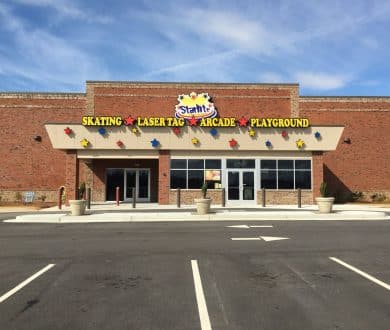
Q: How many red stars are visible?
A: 8